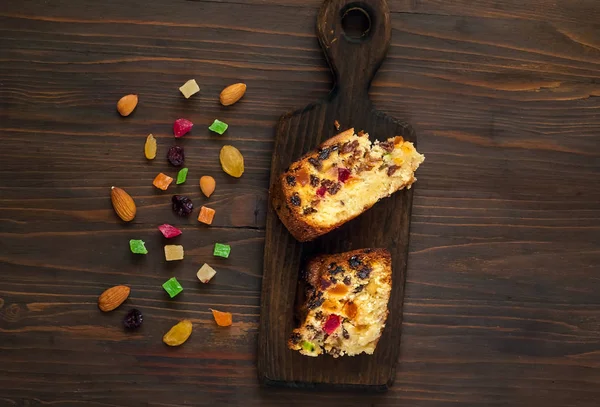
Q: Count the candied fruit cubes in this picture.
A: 13